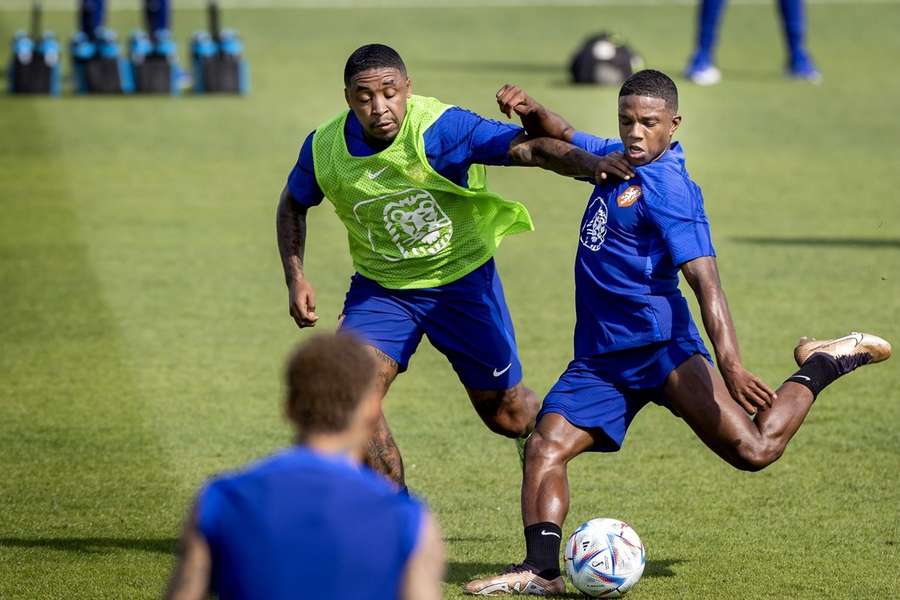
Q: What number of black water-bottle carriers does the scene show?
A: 4